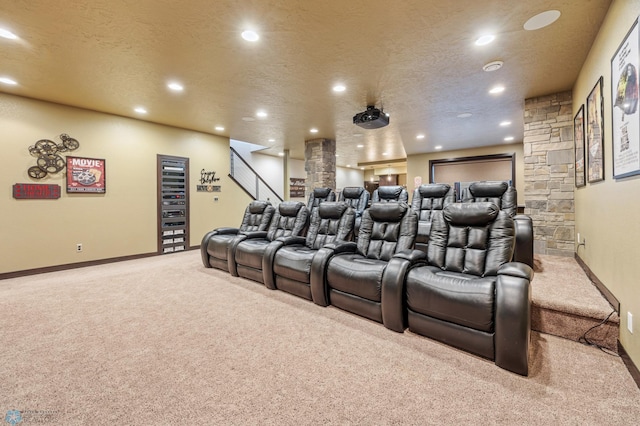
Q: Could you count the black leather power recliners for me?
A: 10